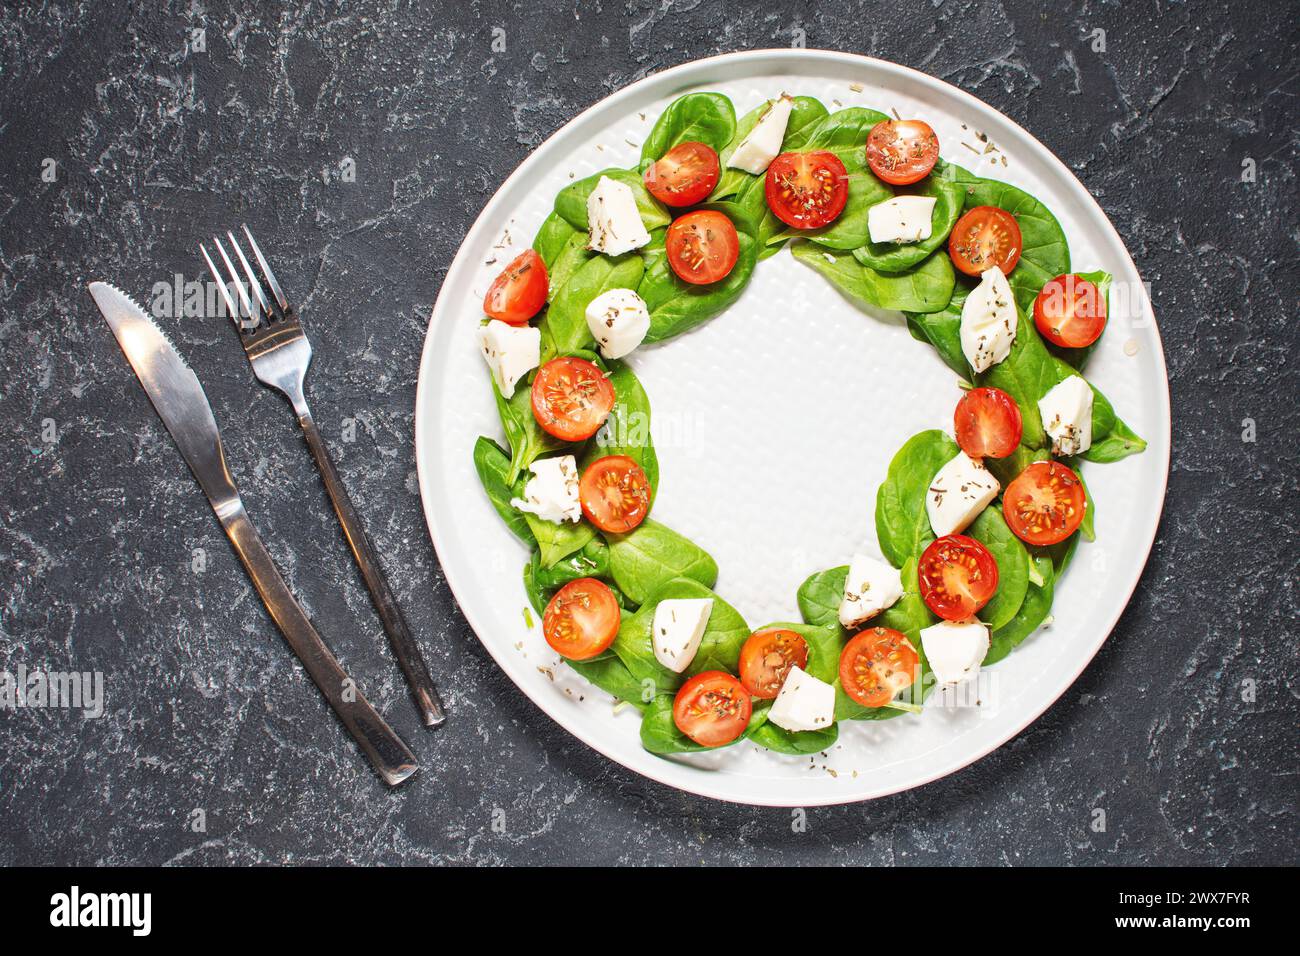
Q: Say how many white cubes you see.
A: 13